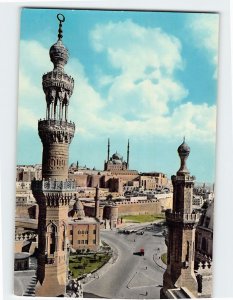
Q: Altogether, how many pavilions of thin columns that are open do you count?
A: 1